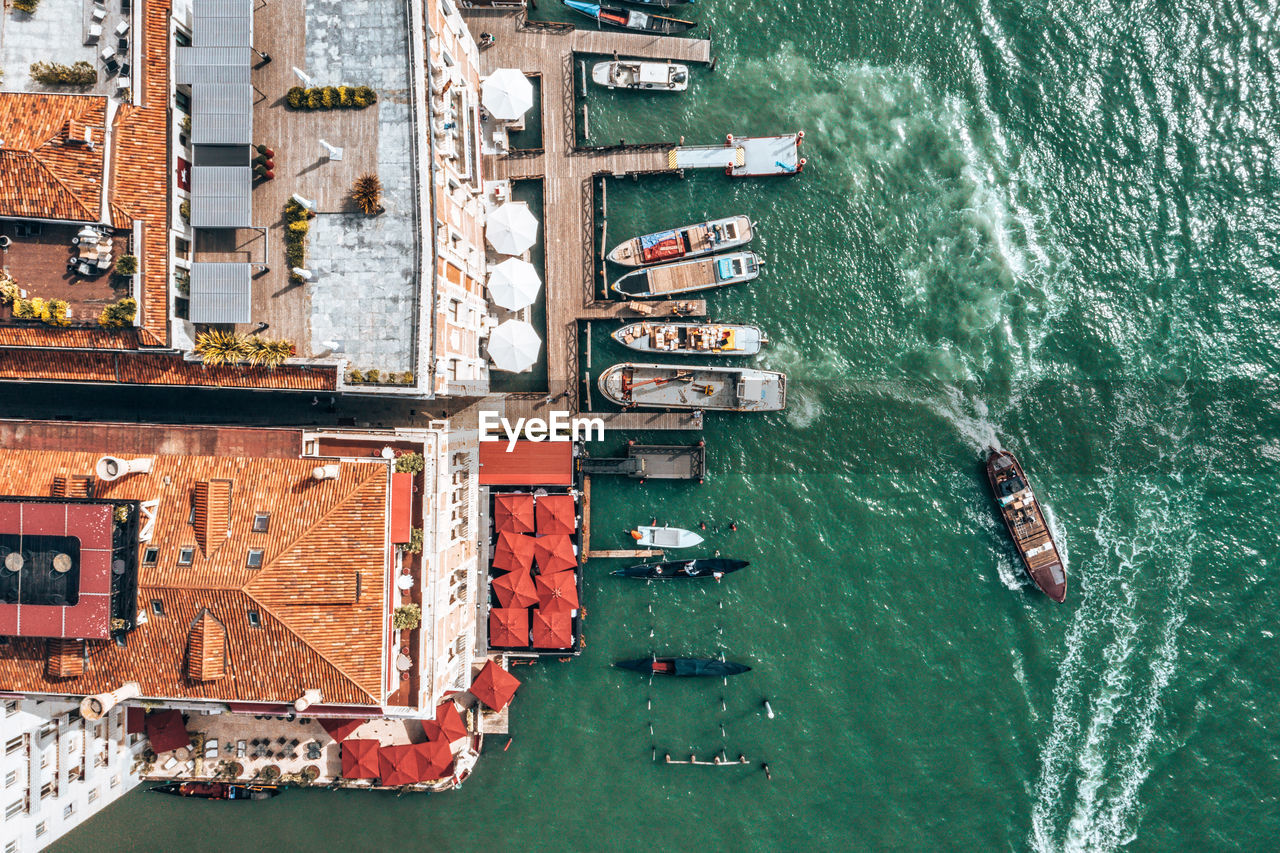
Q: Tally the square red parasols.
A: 15